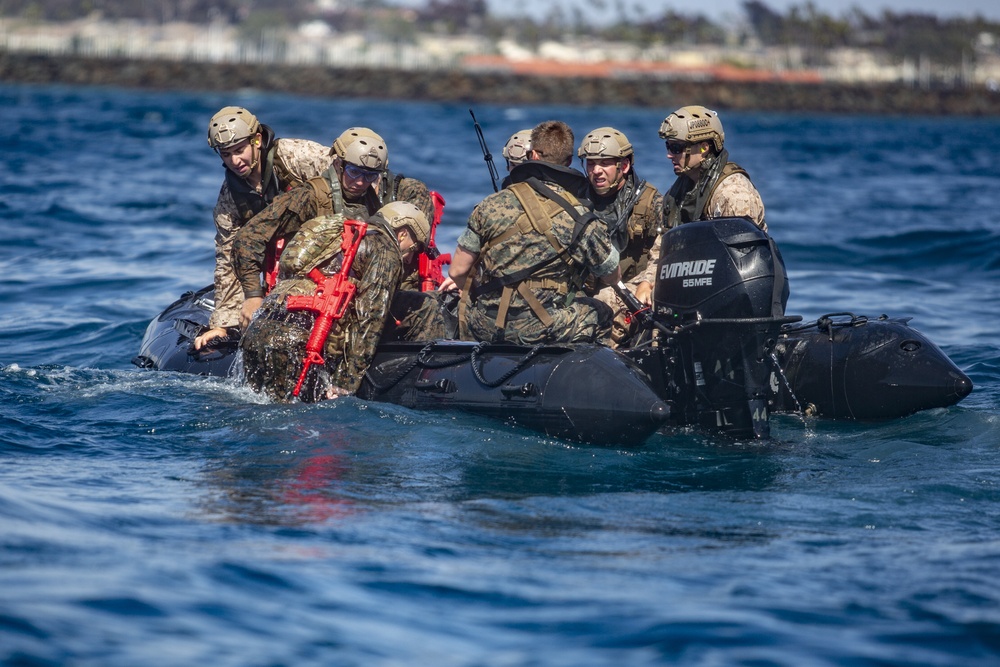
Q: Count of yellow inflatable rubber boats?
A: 0